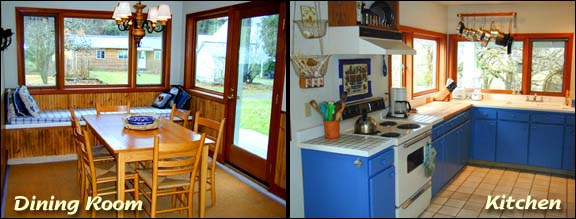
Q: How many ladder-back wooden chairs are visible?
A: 6